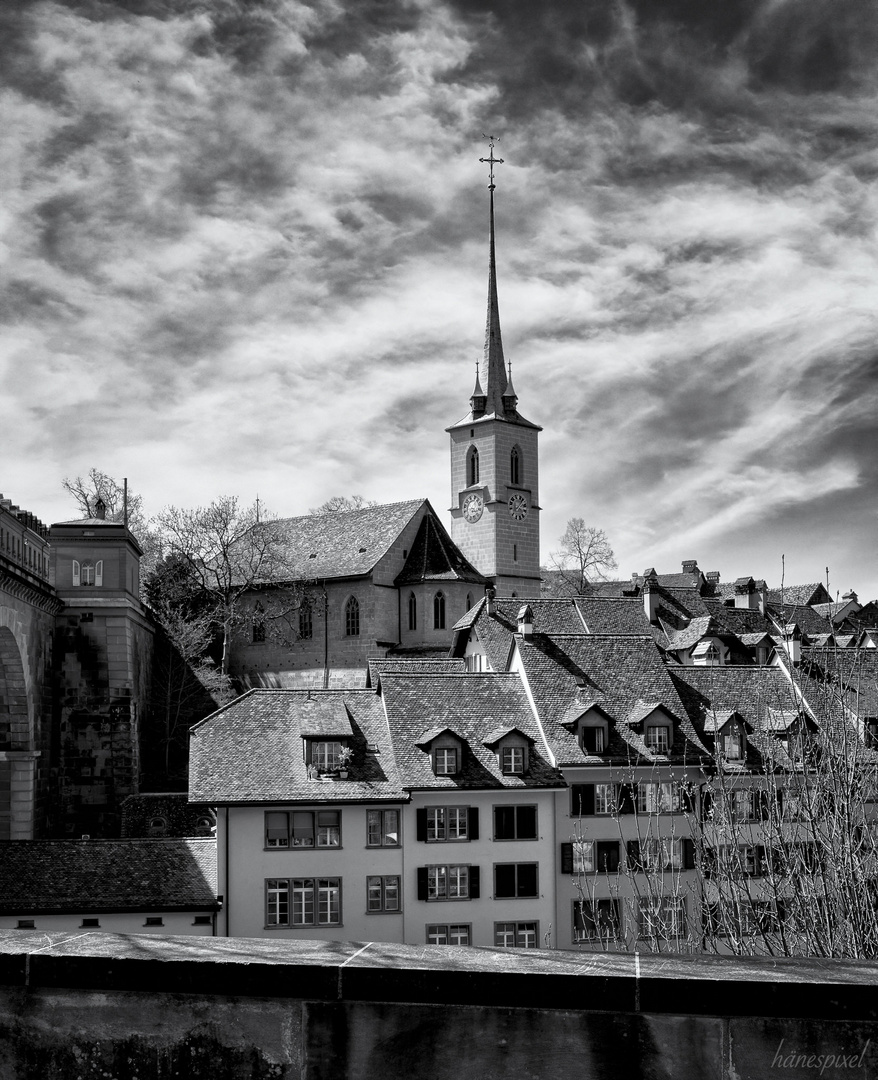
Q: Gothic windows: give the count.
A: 8